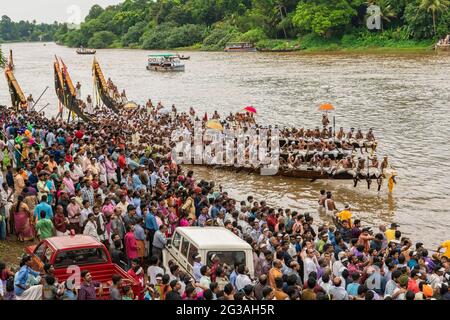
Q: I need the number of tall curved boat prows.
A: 4